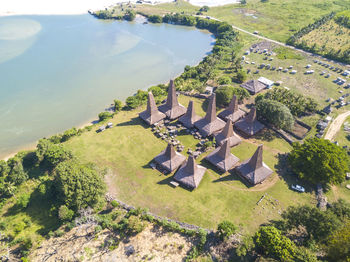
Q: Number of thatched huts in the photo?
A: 11